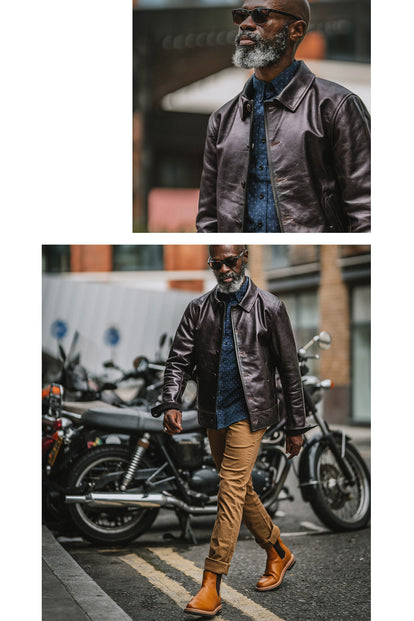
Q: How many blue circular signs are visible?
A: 2